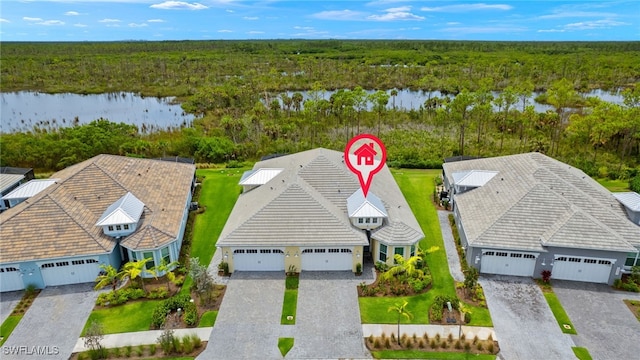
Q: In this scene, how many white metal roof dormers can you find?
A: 6